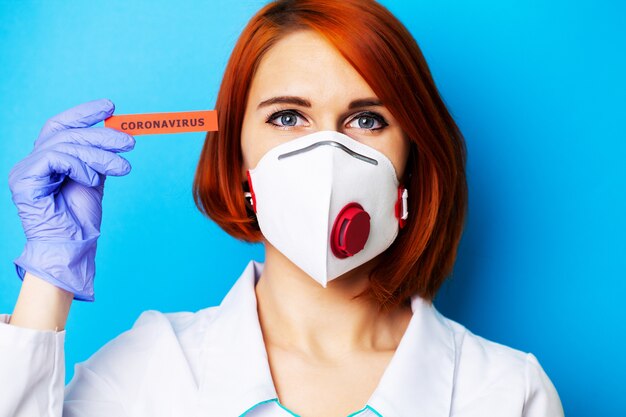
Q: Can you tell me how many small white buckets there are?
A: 0